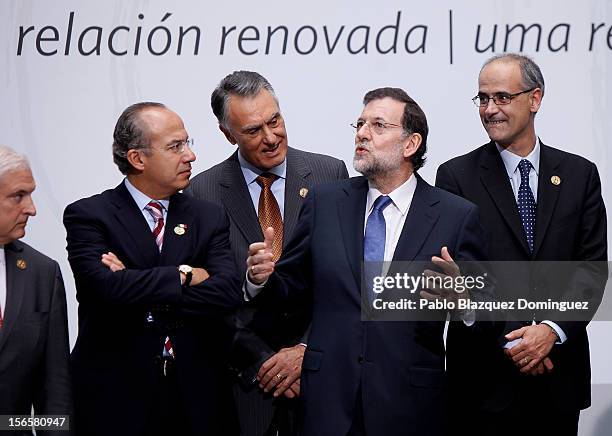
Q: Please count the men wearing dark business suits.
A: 5